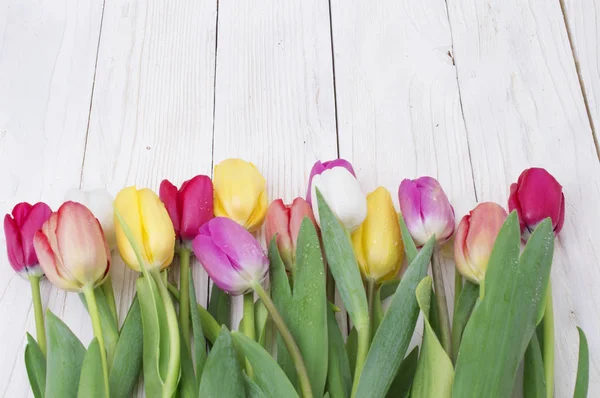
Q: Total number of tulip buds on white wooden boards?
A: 14